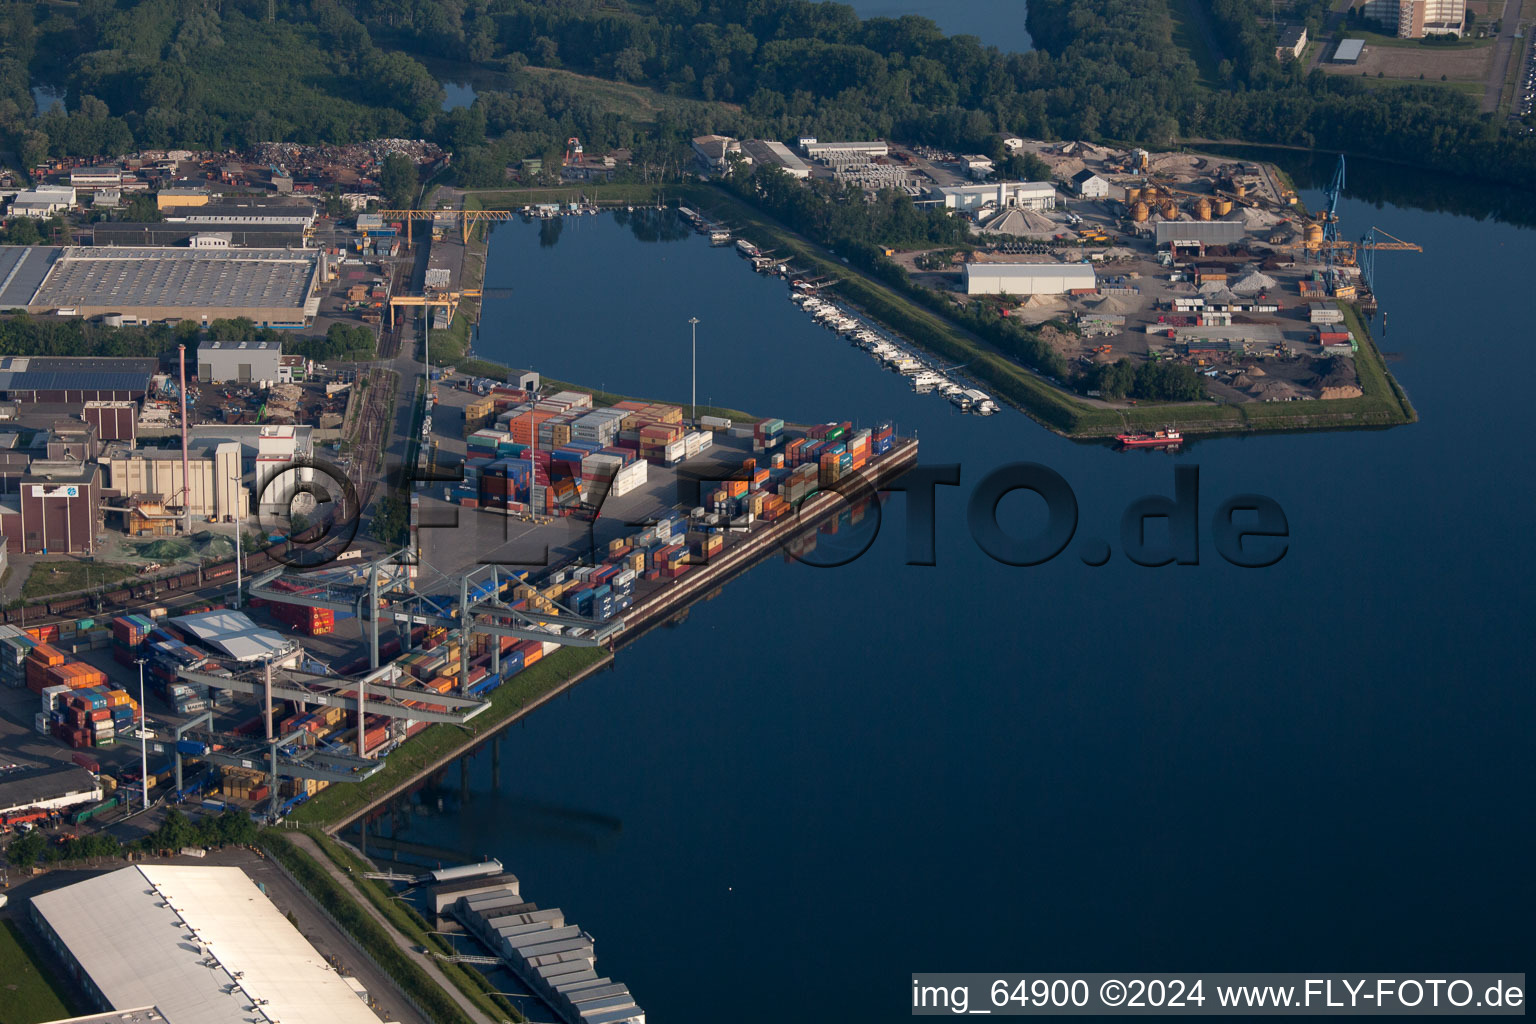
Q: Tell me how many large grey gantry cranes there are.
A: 3